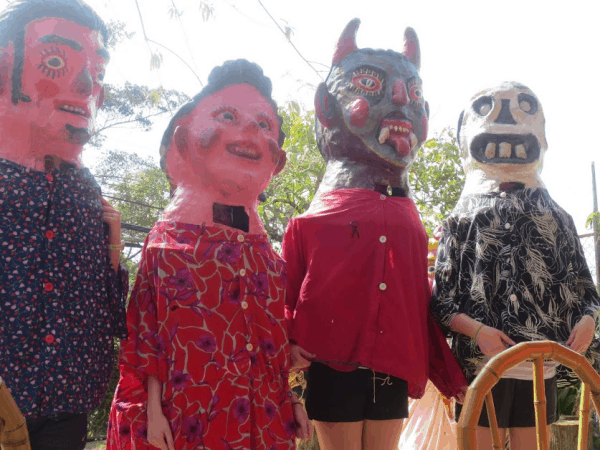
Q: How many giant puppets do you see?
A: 4